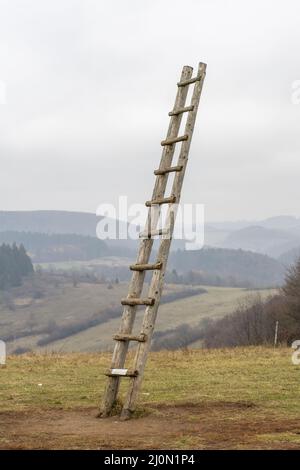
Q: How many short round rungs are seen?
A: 10